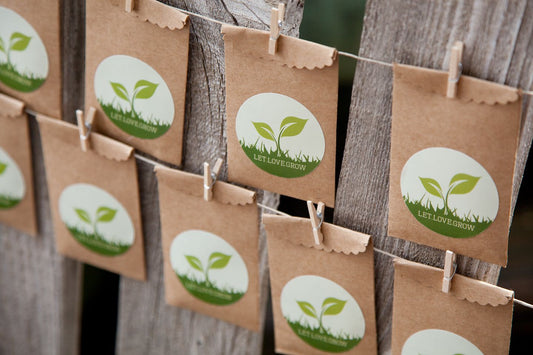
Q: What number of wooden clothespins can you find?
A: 7